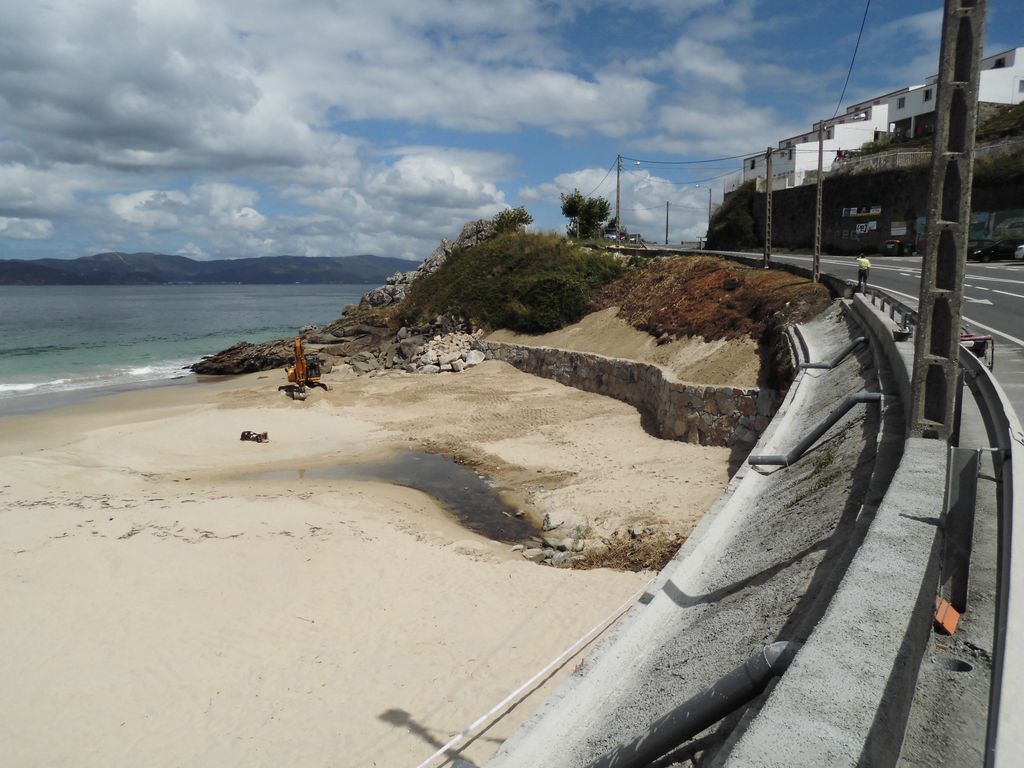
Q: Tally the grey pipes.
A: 3